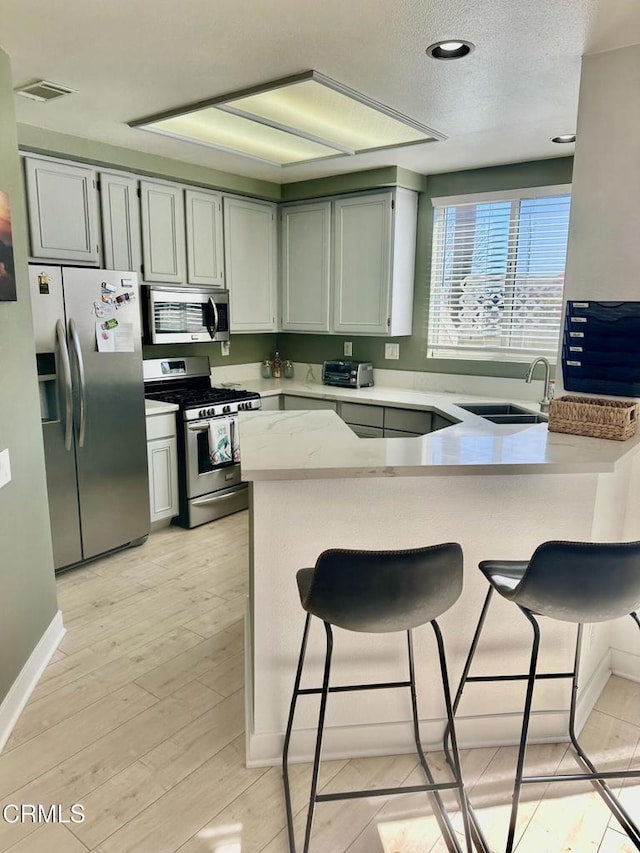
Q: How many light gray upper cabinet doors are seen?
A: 7